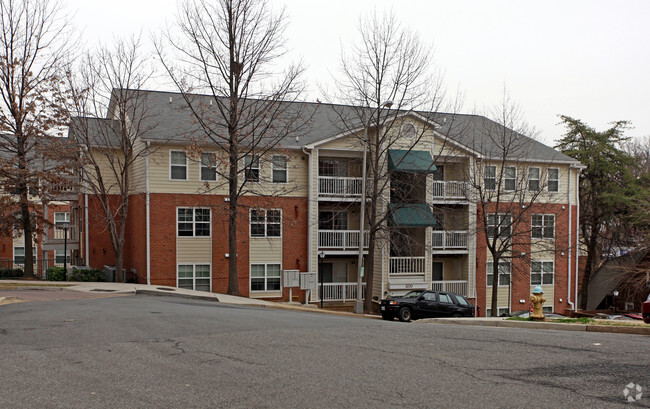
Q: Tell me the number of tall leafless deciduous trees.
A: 5